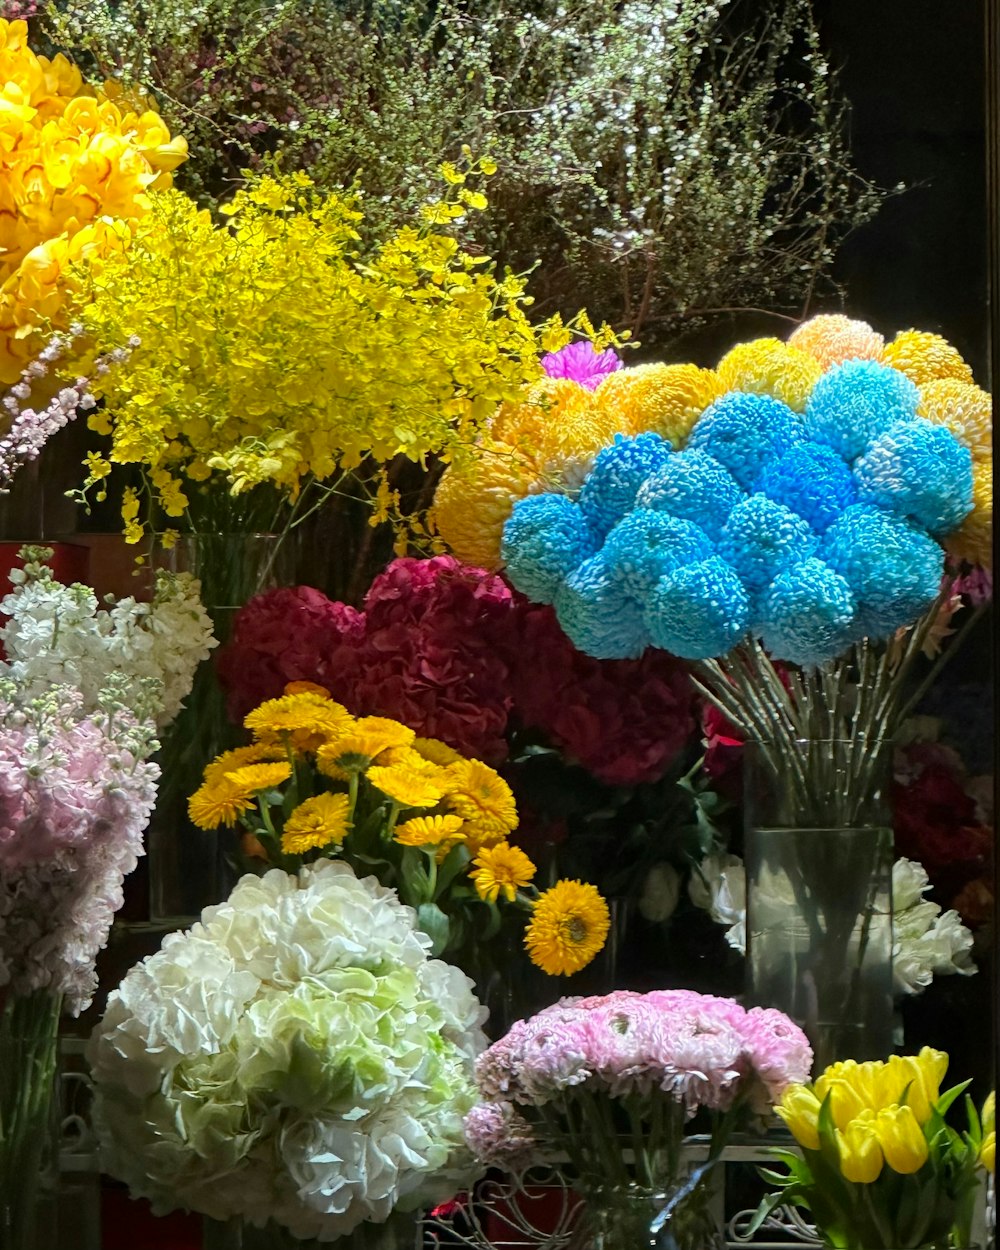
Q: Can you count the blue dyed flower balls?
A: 13